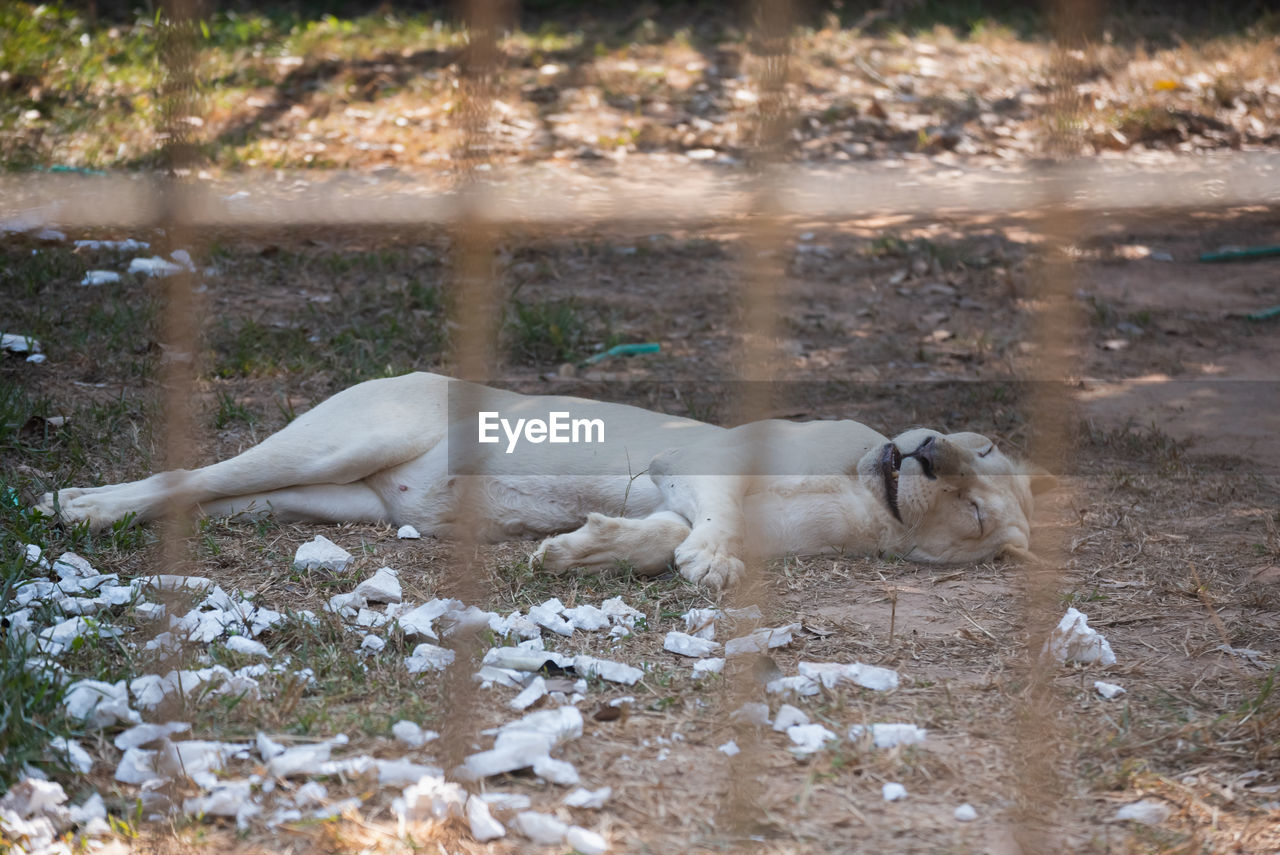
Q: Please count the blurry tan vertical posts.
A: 4